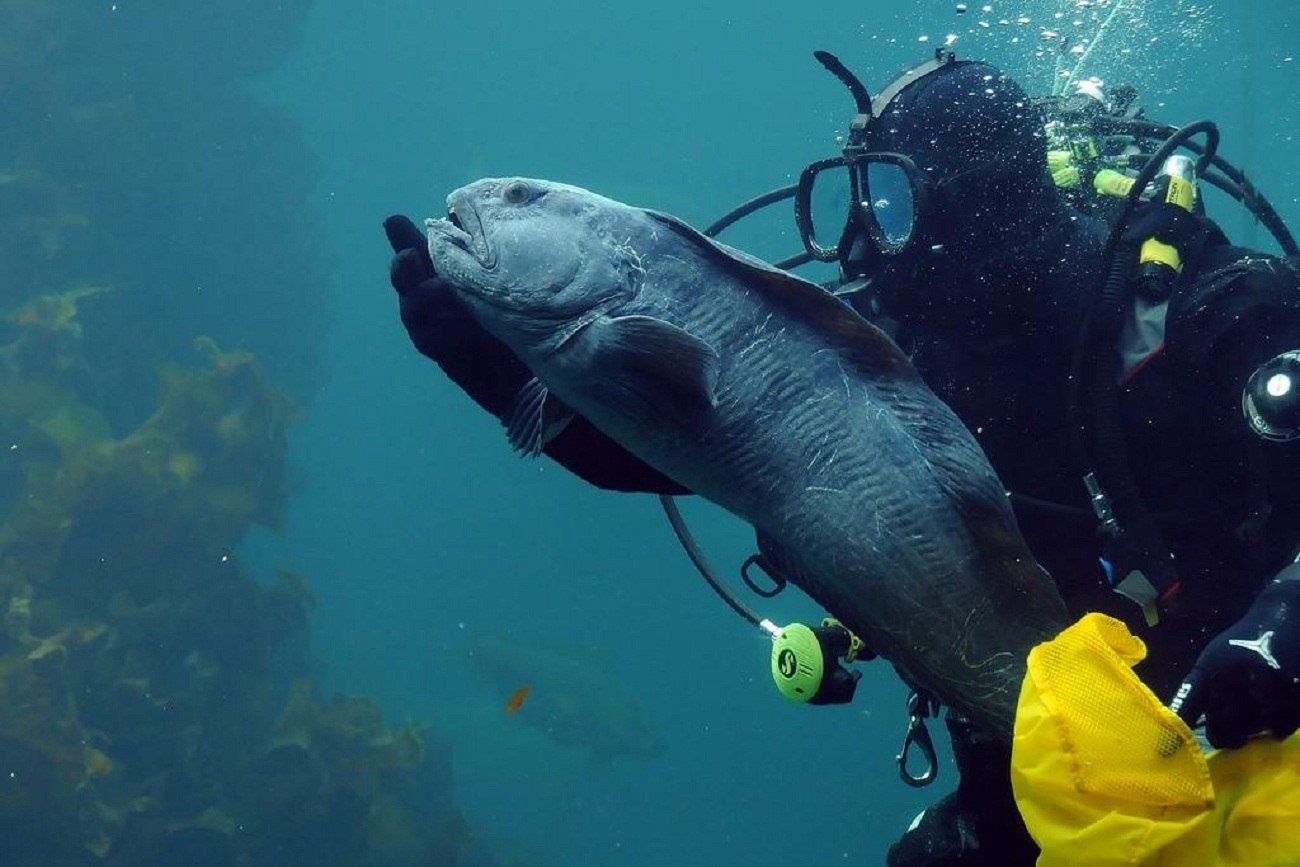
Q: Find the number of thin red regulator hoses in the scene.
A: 0